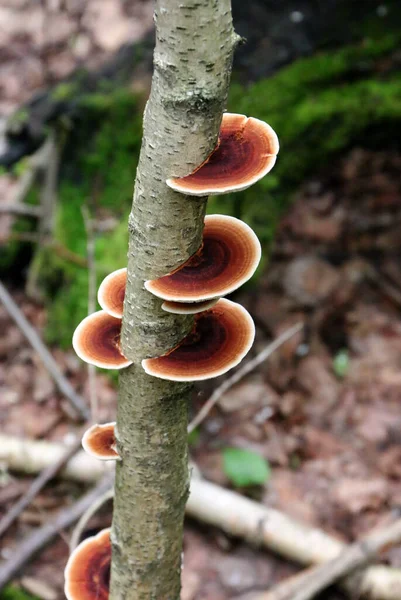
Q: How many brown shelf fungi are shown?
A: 8